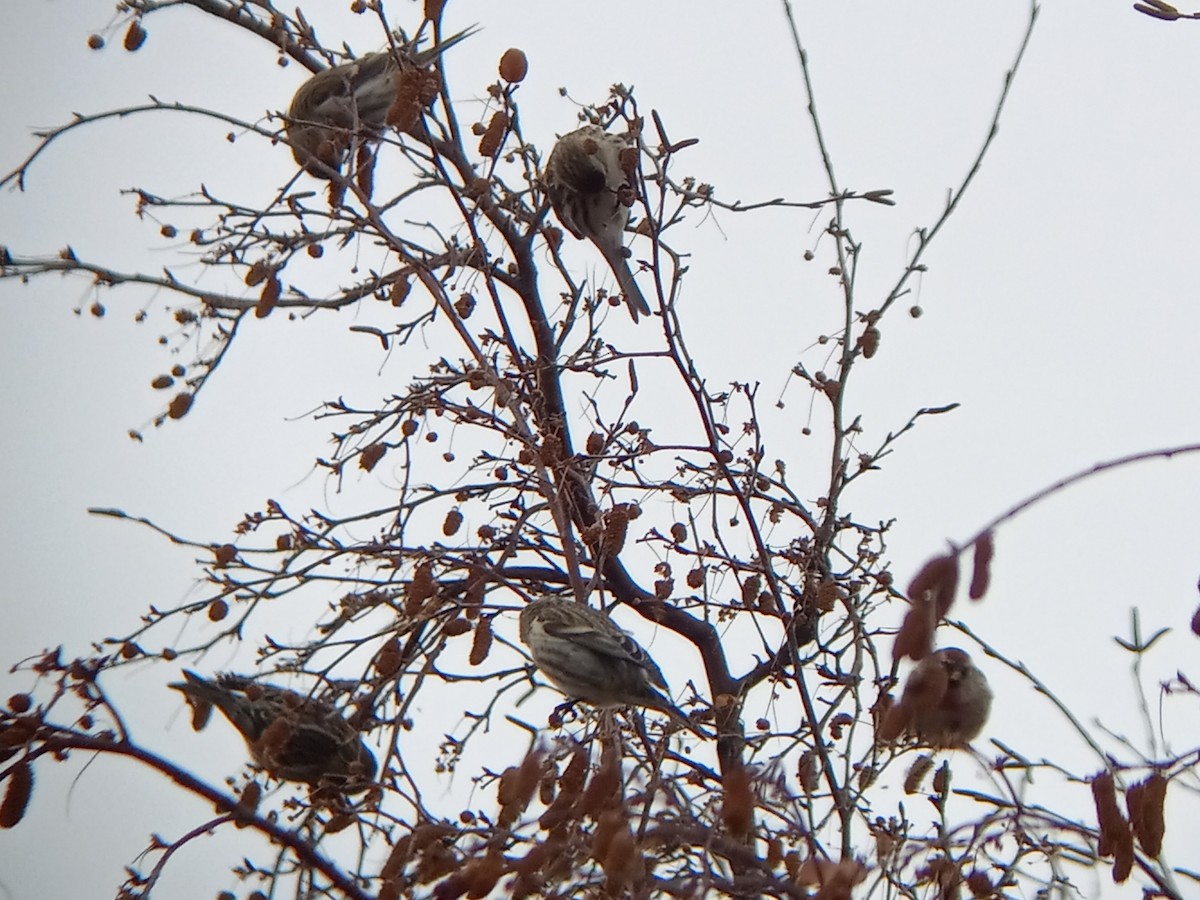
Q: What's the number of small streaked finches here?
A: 5